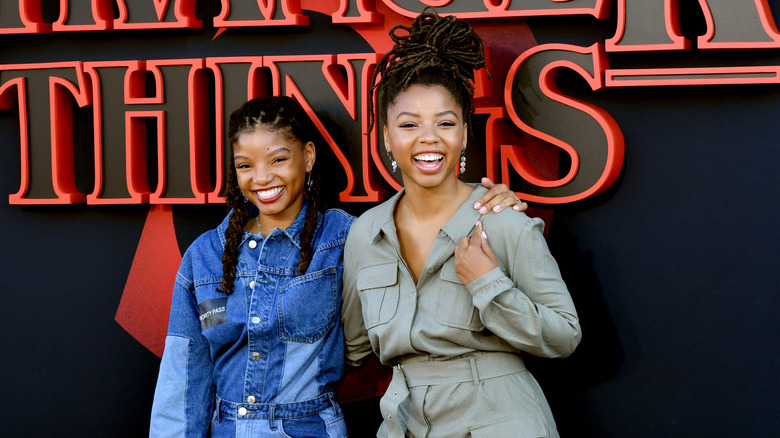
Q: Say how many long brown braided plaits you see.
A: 2